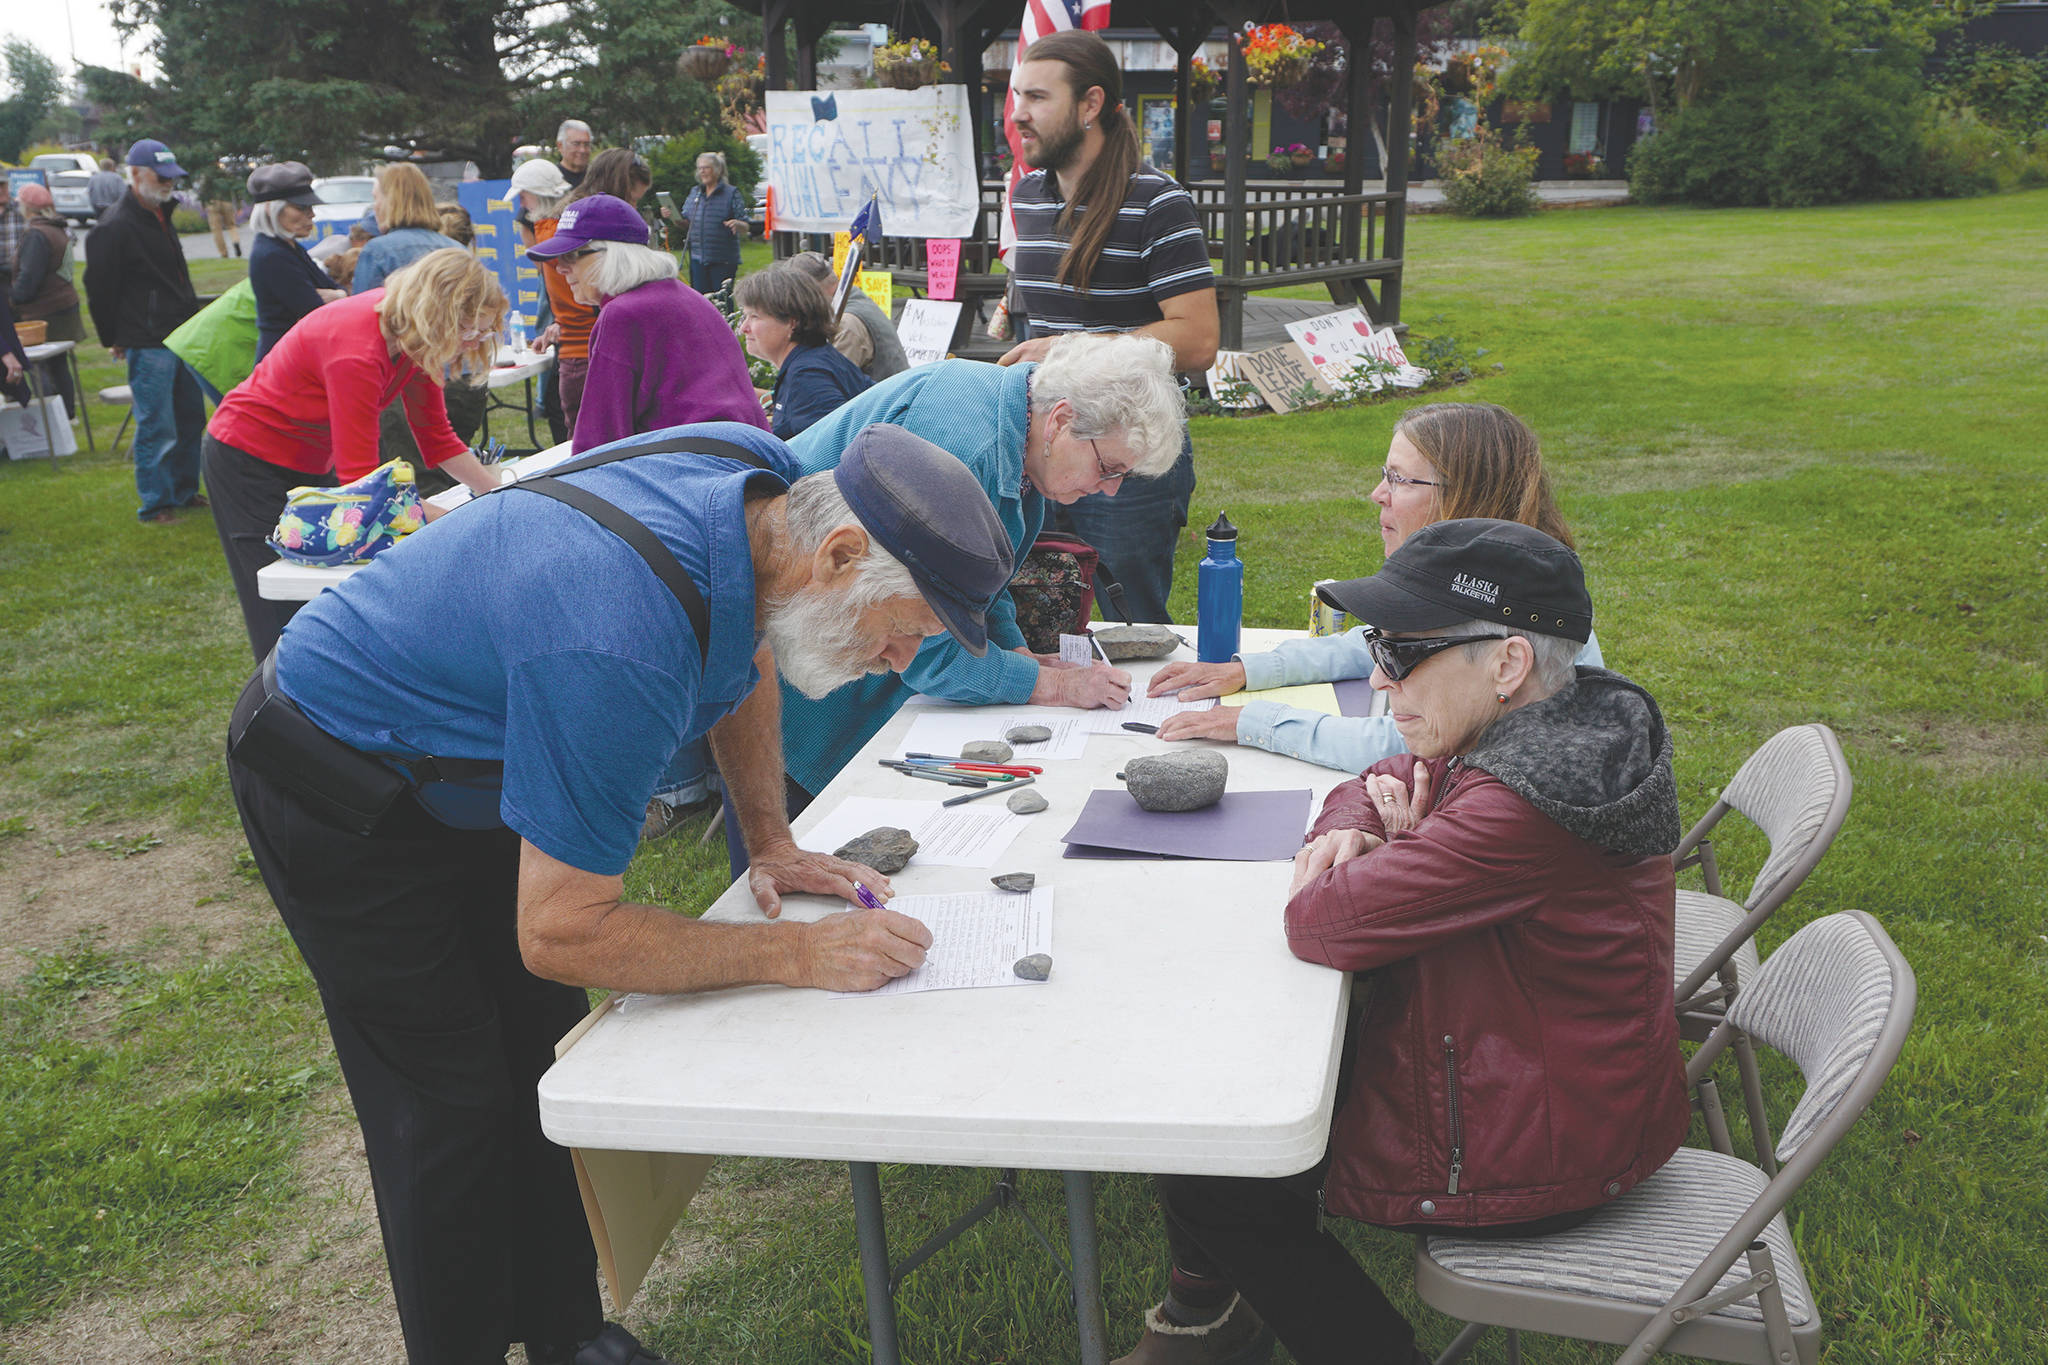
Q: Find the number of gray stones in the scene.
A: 8